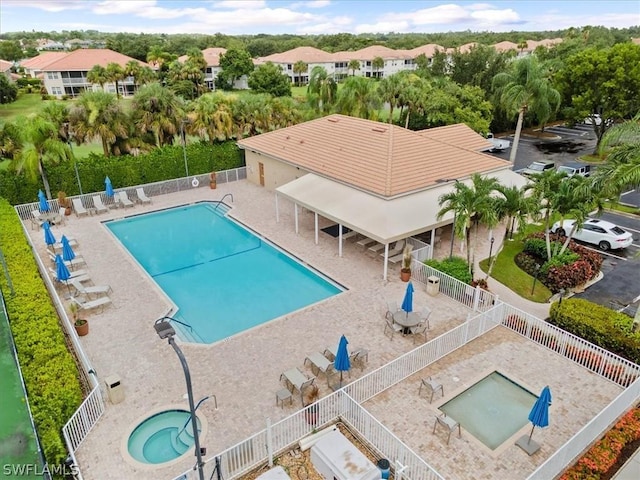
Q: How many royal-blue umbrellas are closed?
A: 8